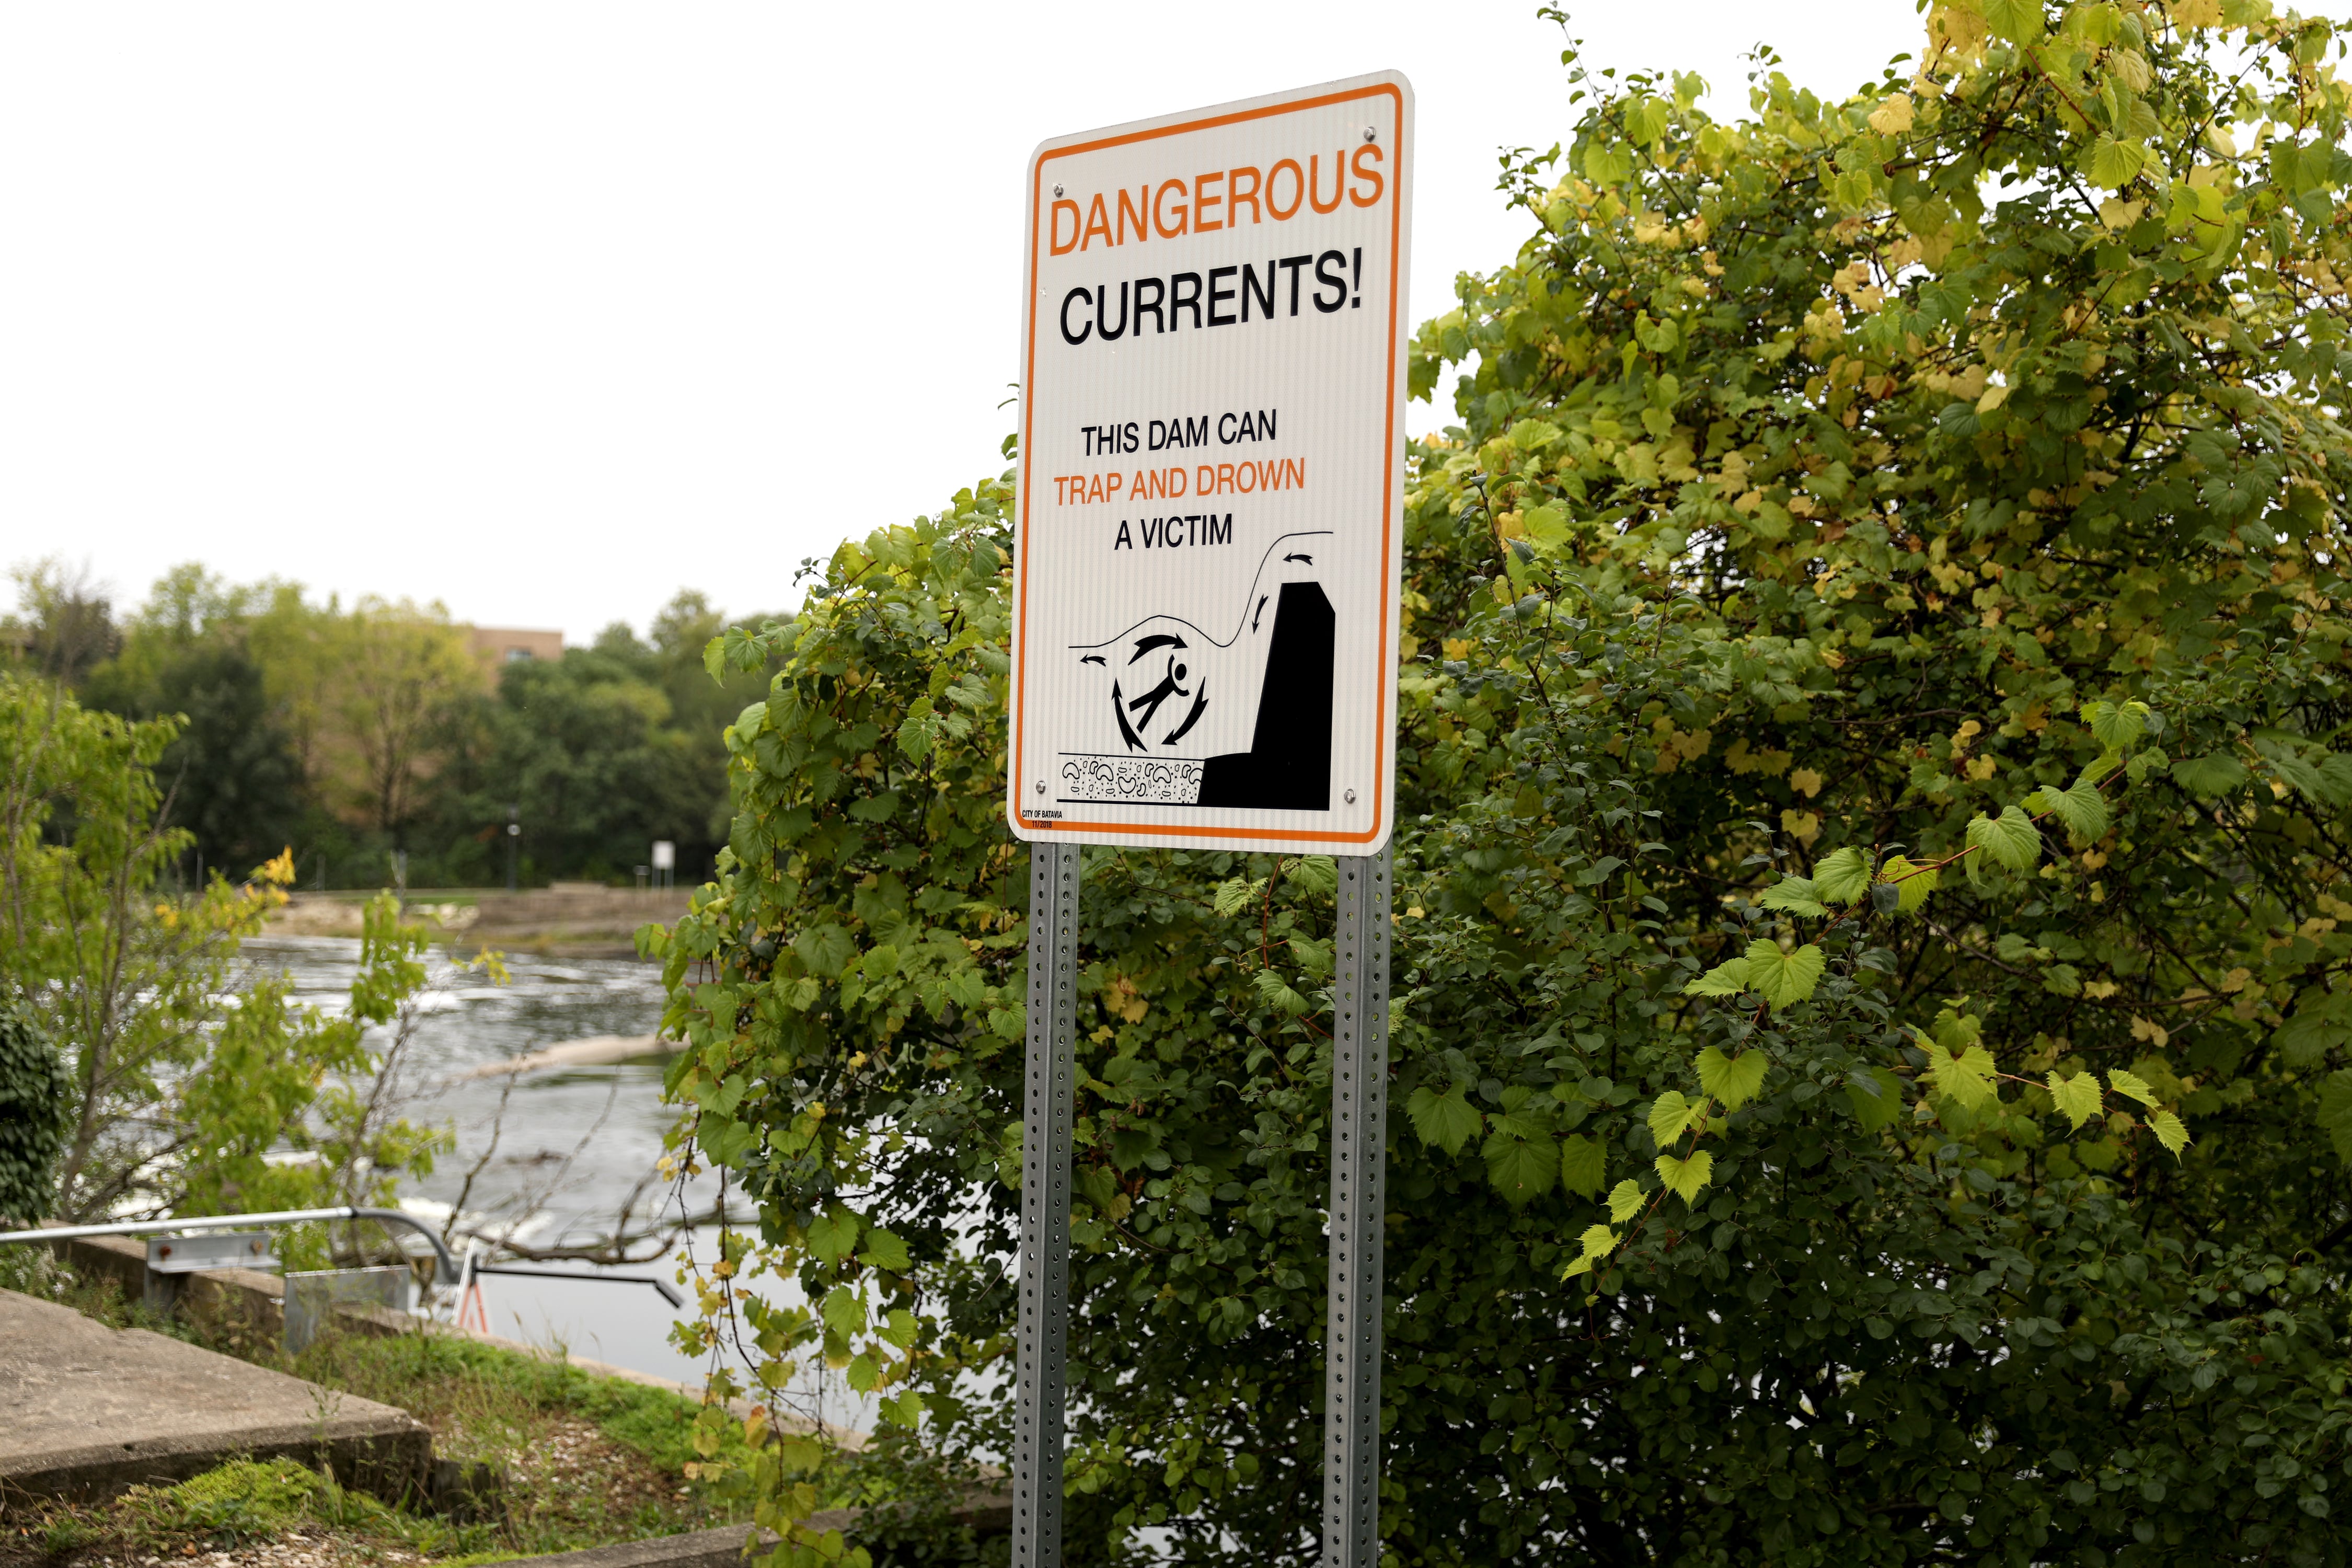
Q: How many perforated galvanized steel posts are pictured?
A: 2